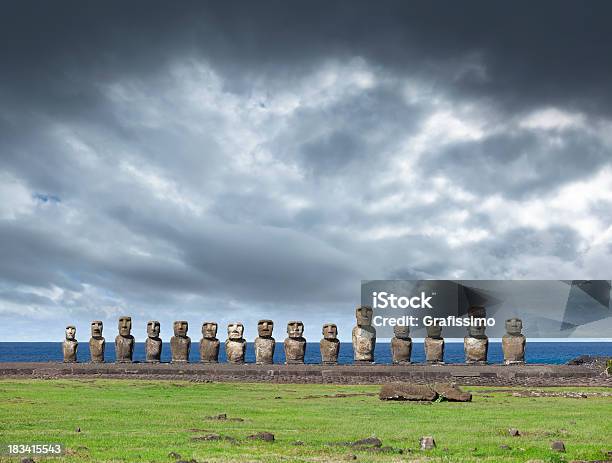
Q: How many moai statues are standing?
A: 15